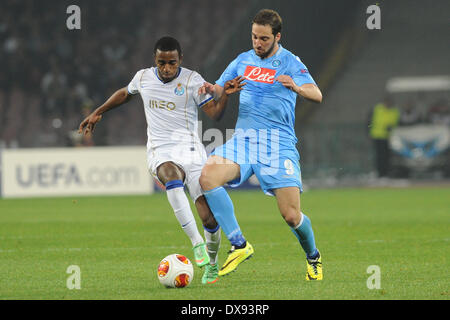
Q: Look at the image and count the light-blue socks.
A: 2